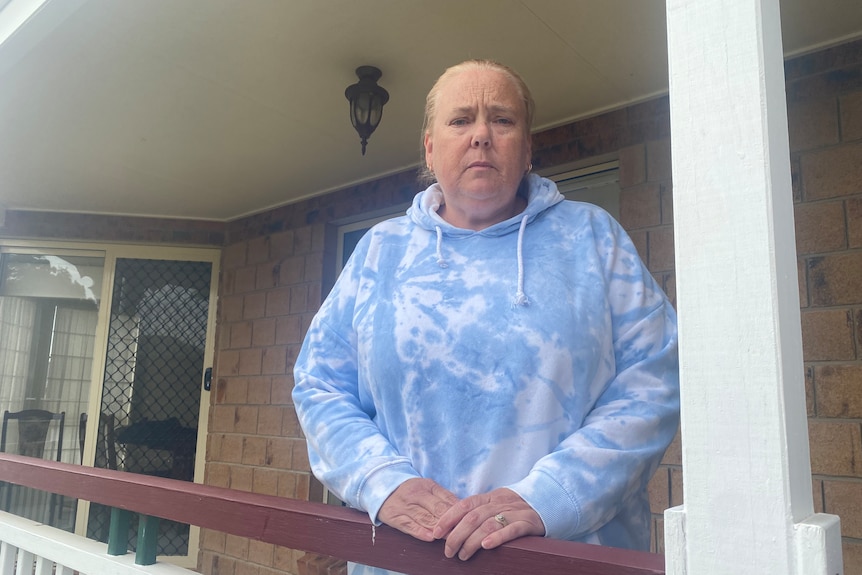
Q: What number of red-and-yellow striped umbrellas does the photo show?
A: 0